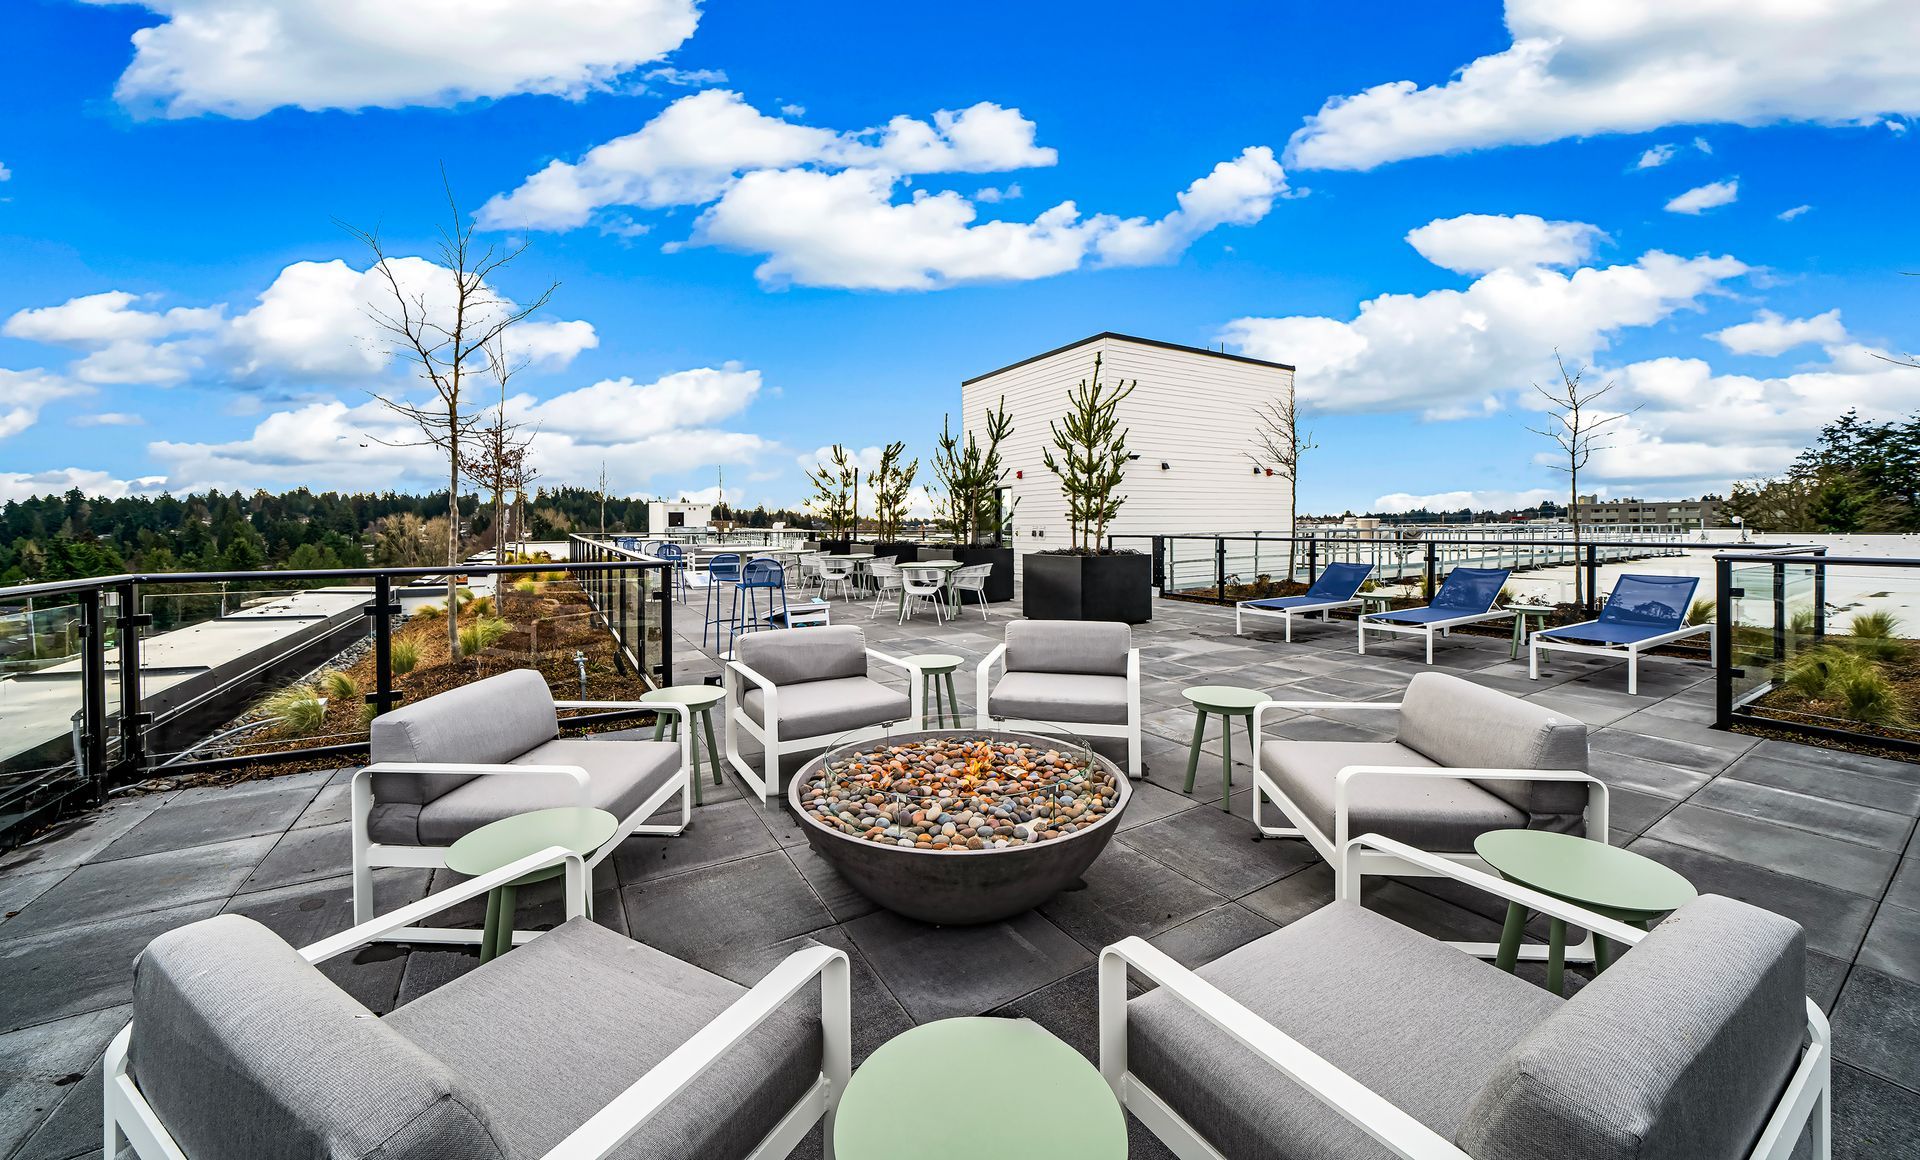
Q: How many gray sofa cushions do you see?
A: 12